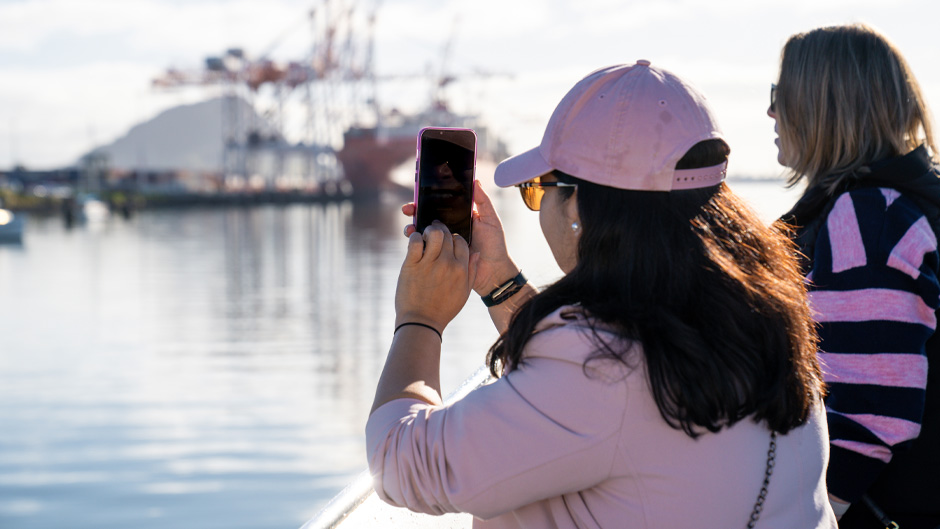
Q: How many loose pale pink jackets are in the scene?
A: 1